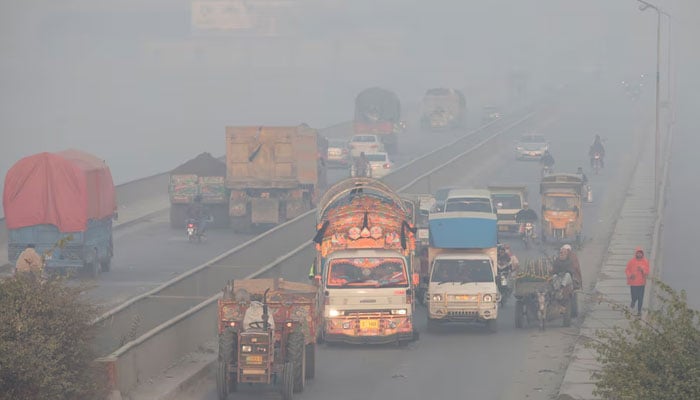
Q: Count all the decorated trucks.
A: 1